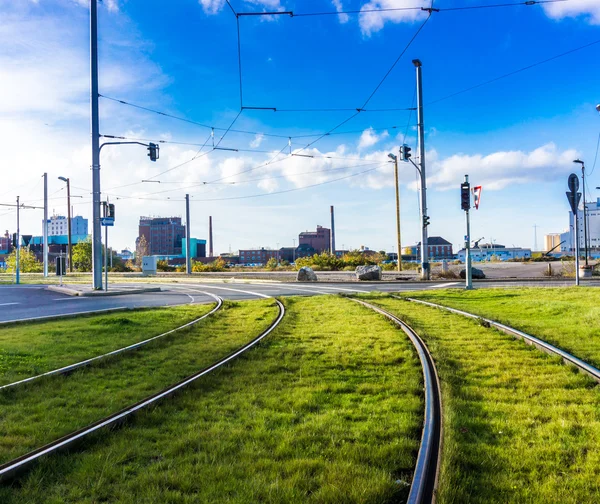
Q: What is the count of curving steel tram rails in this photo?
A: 4